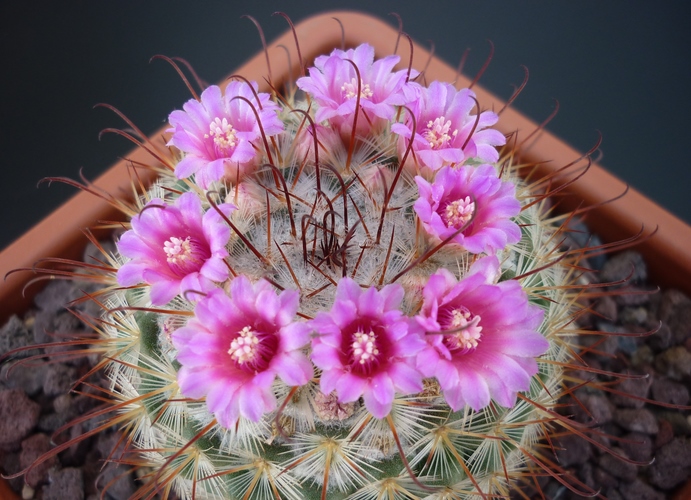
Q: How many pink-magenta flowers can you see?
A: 8